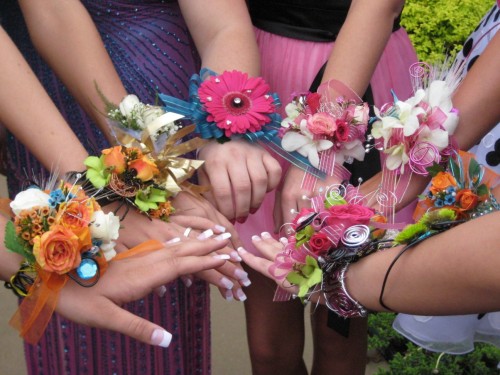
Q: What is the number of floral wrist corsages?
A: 8